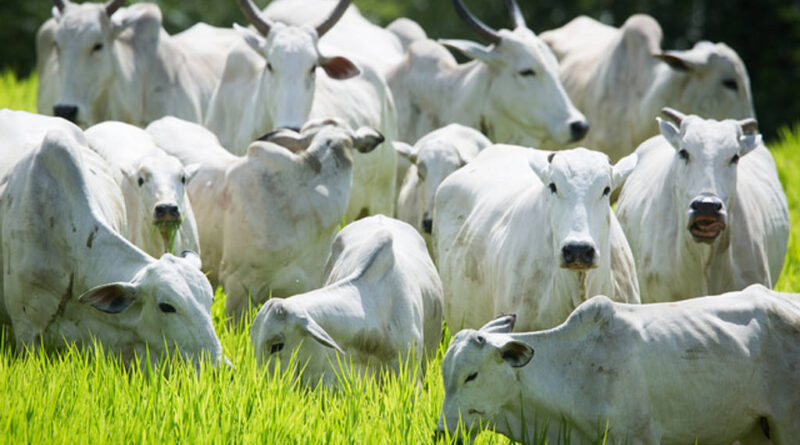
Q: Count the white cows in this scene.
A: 12